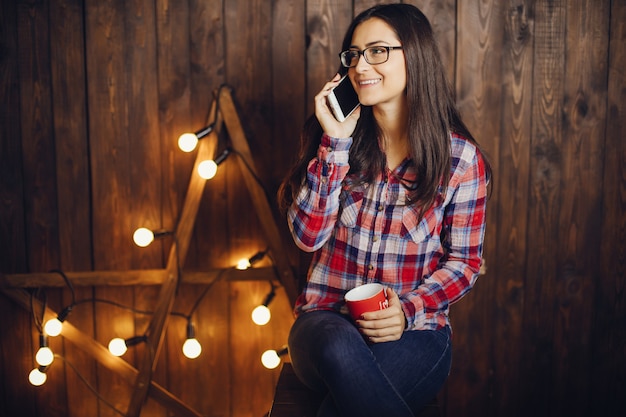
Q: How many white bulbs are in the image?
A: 11